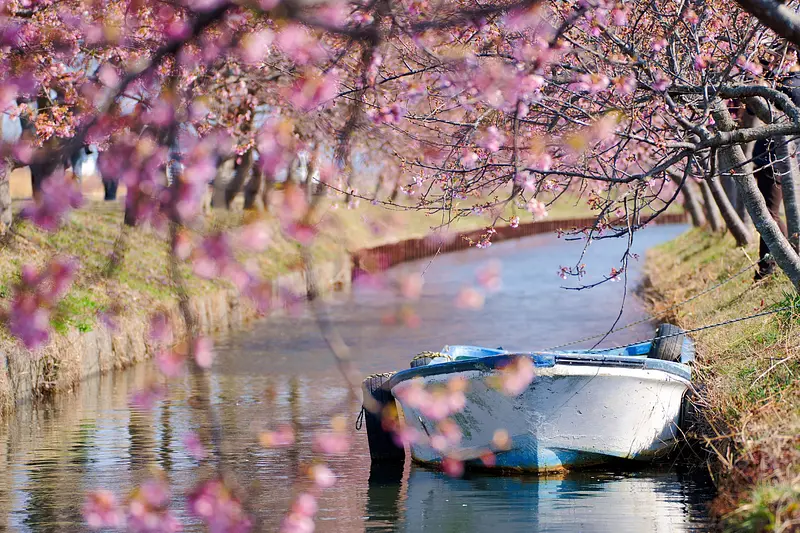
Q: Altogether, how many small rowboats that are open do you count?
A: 1